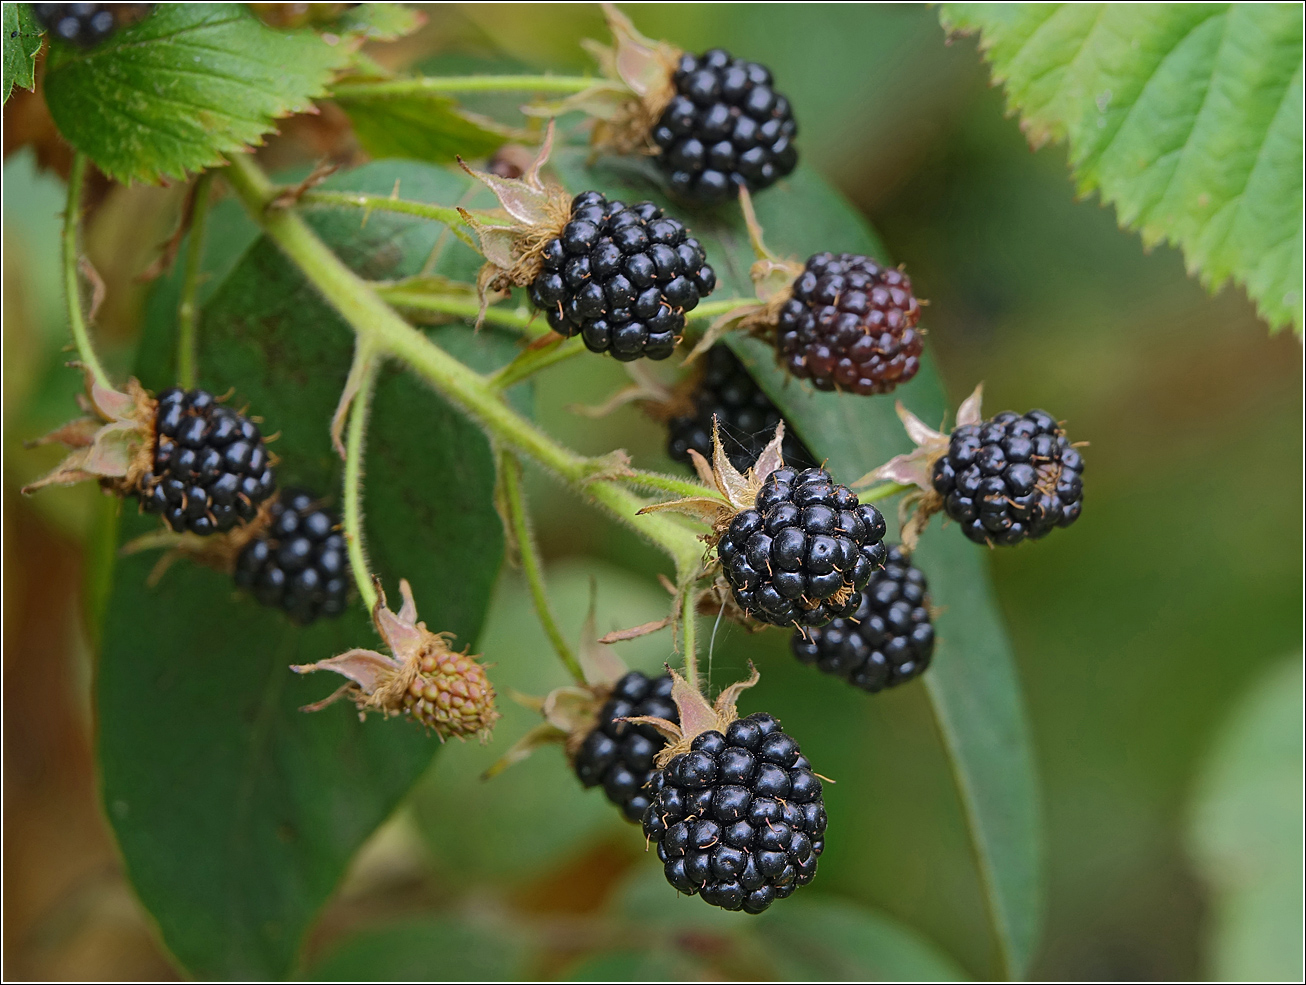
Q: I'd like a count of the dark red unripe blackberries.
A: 1